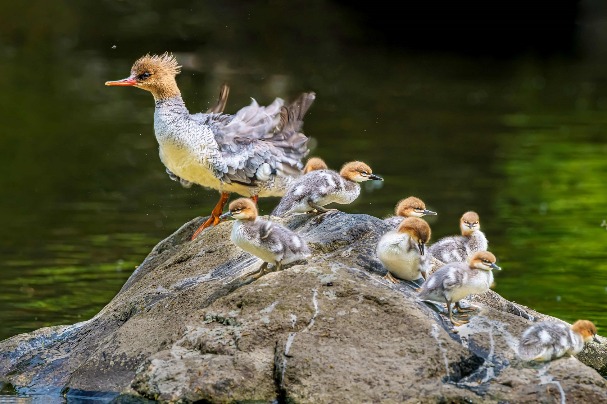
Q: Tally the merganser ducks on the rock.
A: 9